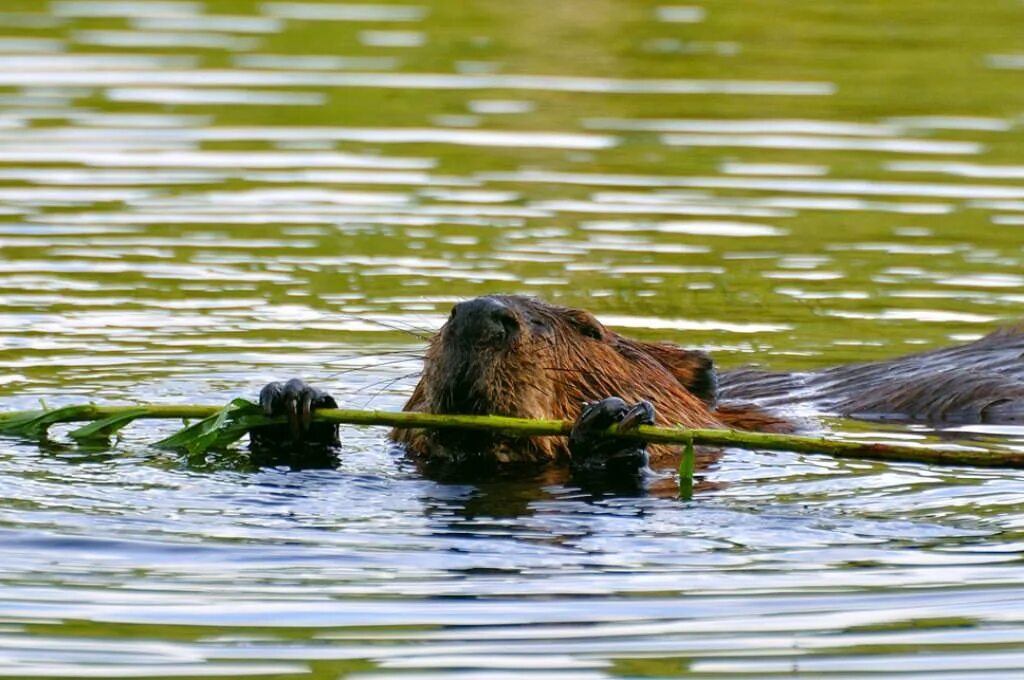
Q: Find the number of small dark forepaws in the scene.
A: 2